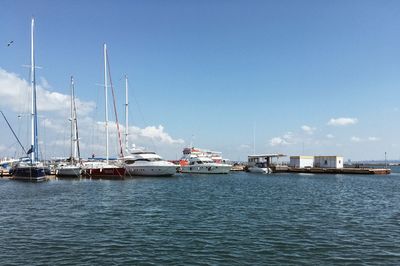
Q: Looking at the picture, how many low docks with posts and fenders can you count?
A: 1